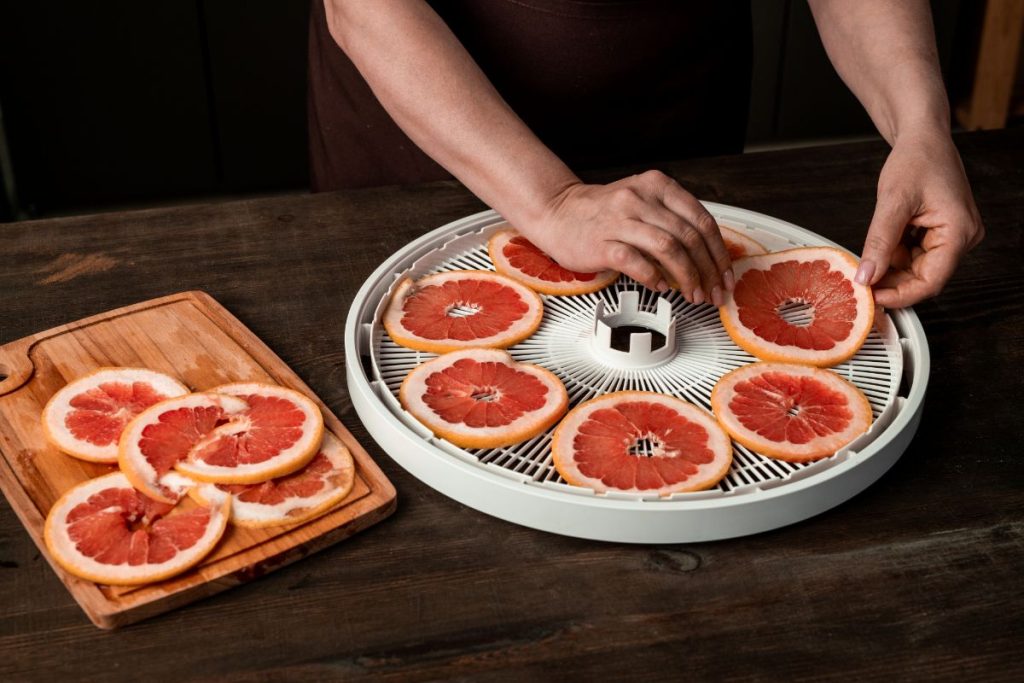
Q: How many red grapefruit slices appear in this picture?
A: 12